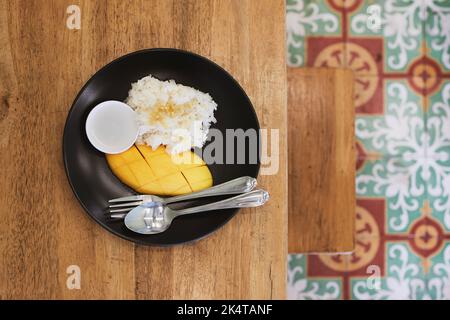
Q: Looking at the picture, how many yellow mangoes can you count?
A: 1